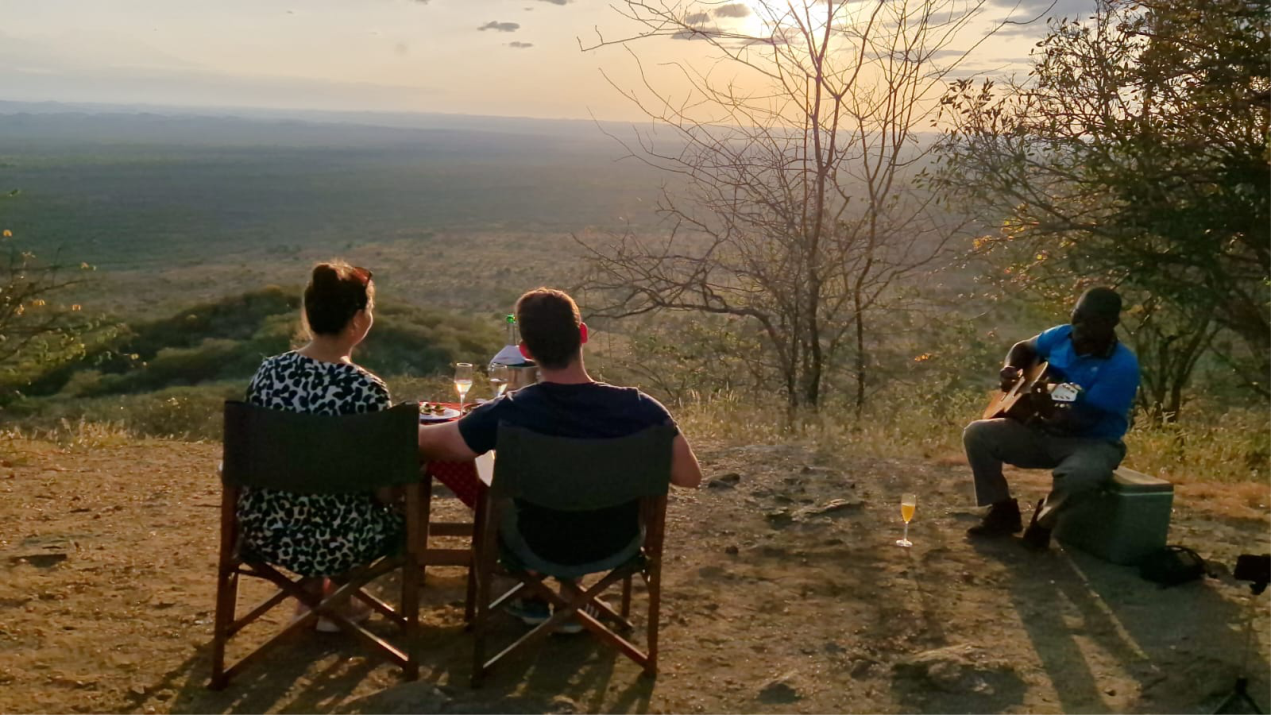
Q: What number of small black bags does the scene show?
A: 1